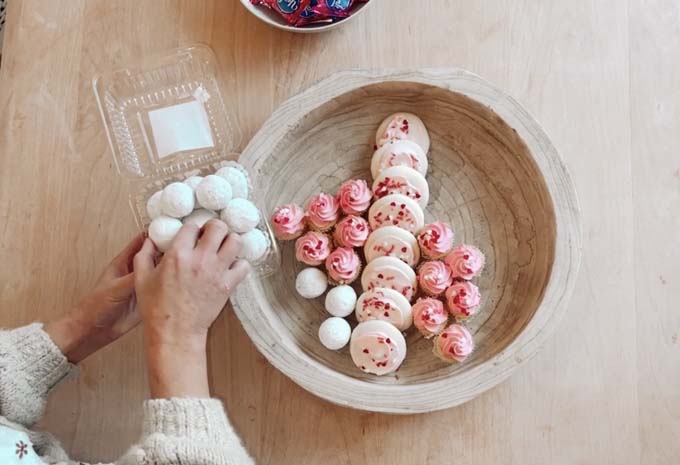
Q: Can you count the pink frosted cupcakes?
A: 12